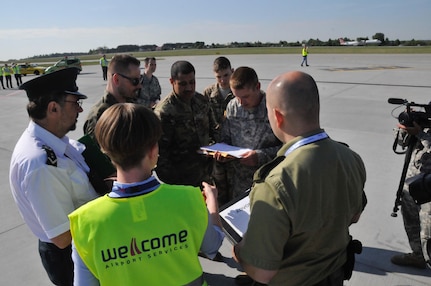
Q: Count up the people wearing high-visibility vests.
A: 6